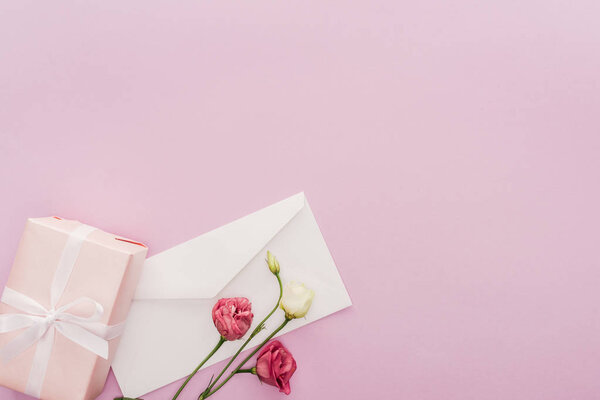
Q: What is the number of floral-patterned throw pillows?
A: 0